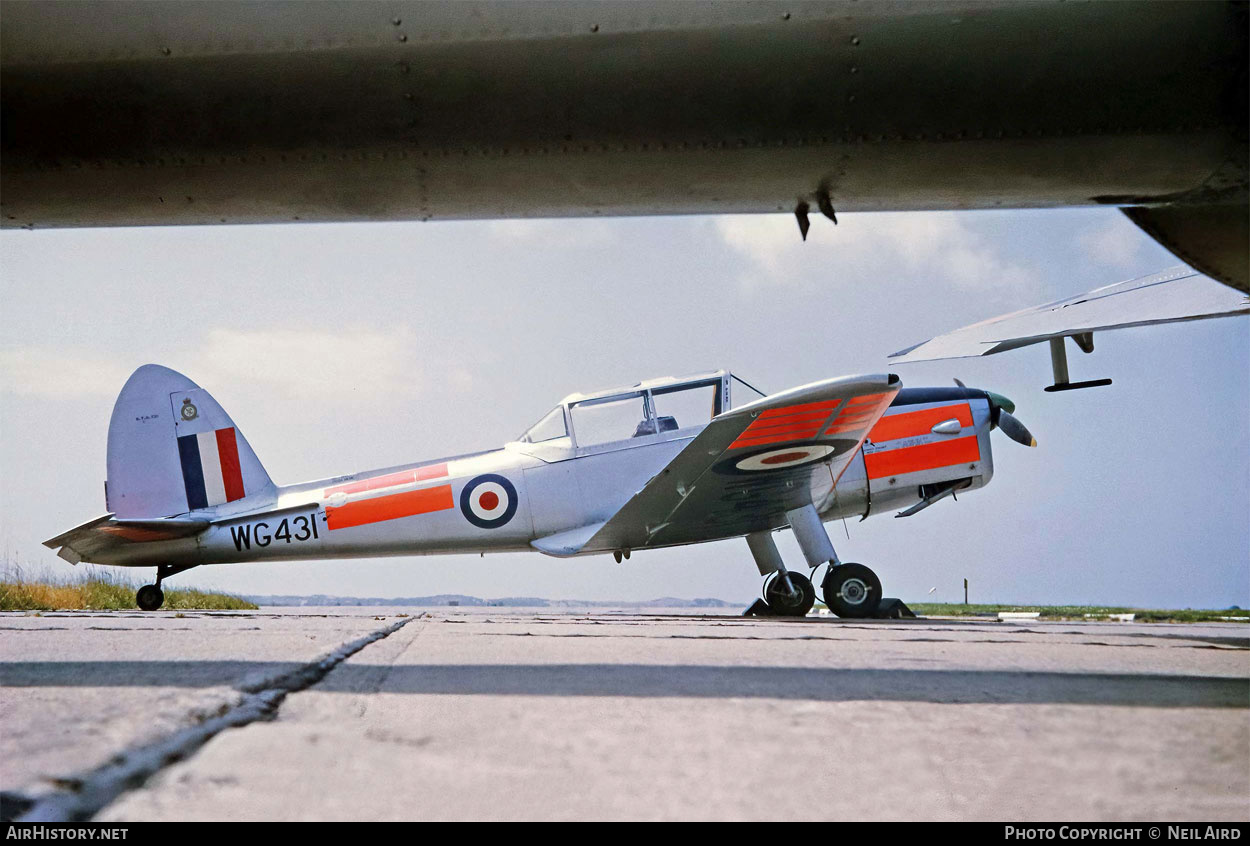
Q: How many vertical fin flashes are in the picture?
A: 1